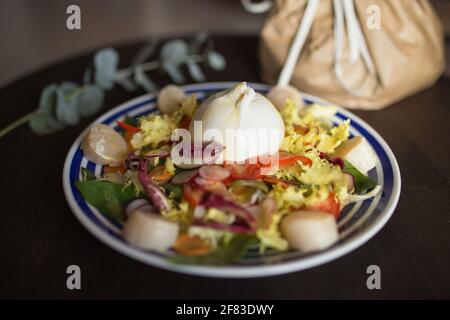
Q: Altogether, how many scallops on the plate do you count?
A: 6